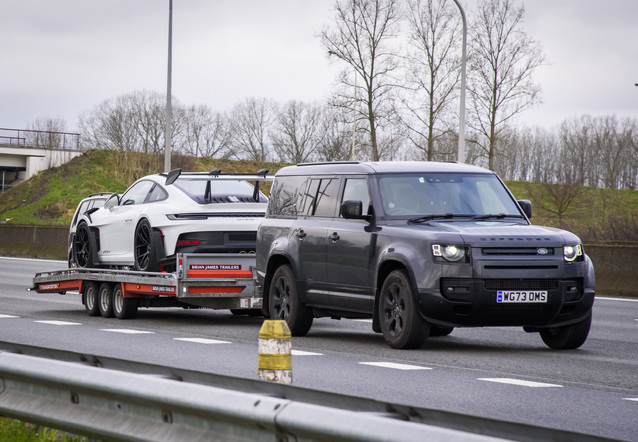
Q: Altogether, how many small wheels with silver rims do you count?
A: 3